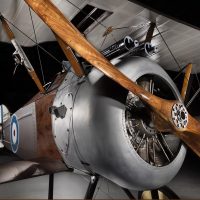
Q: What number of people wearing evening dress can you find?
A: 0